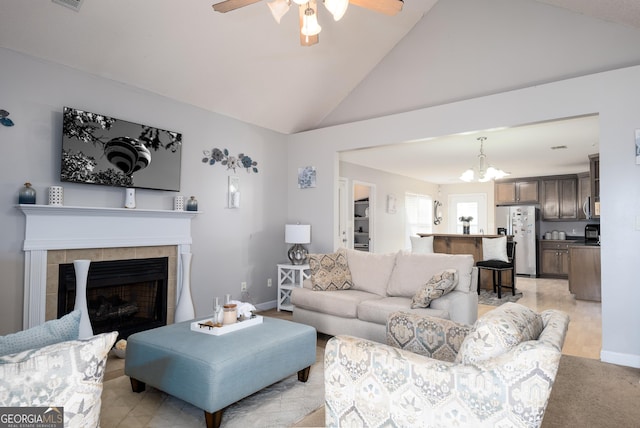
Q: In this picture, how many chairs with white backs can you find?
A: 2